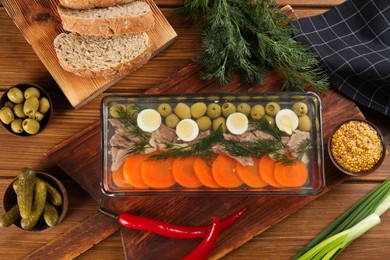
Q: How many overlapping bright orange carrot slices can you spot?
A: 9